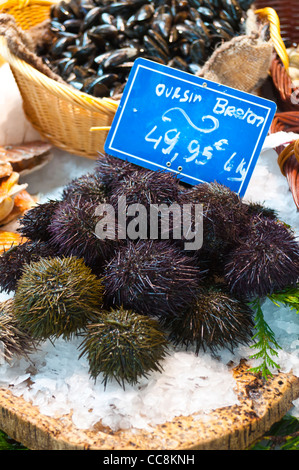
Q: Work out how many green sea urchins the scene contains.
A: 2